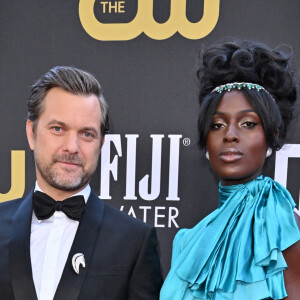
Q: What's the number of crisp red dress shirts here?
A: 0